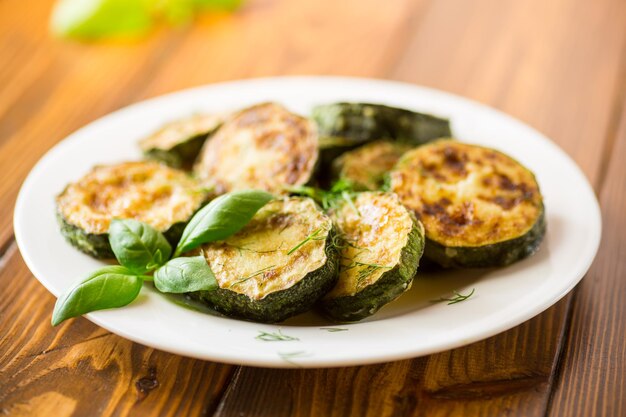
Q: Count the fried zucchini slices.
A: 8